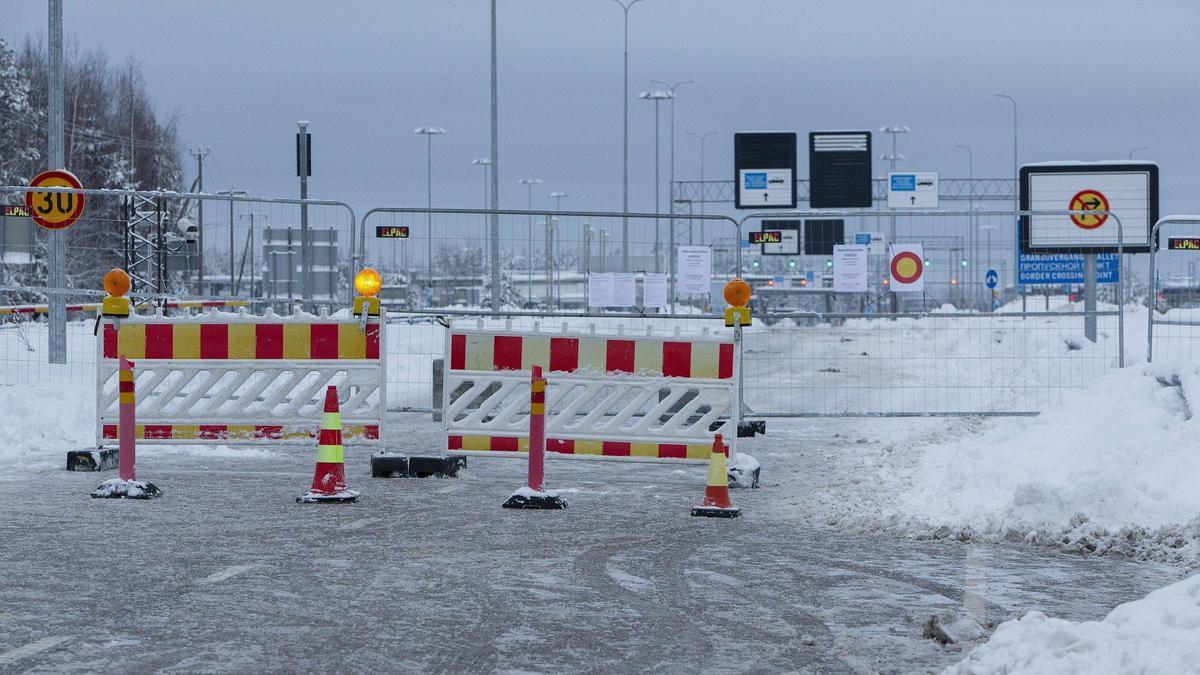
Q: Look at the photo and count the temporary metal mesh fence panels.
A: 4